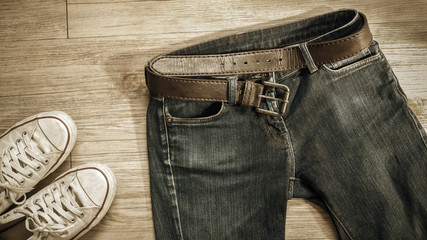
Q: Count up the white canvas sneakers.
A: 2